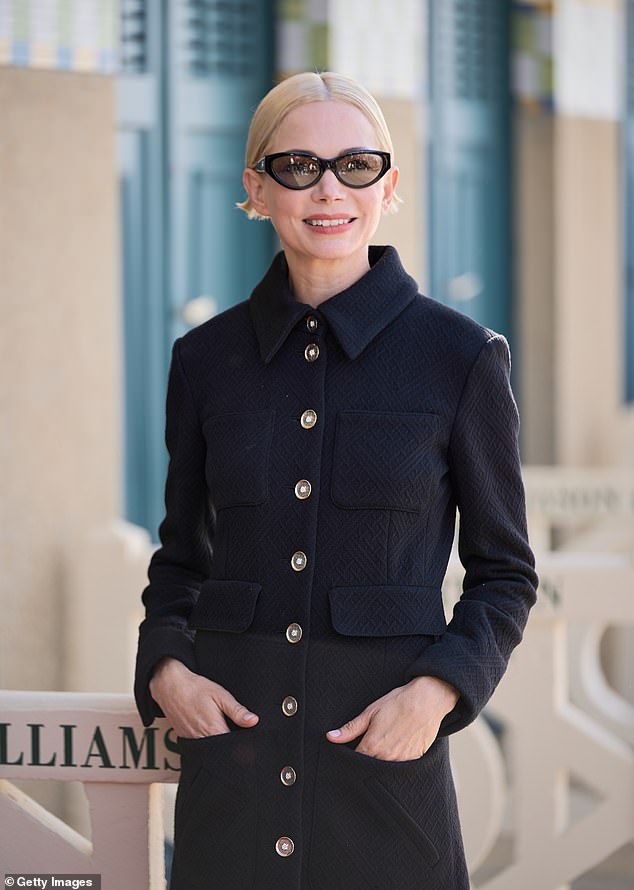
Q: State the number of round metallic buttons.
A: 9